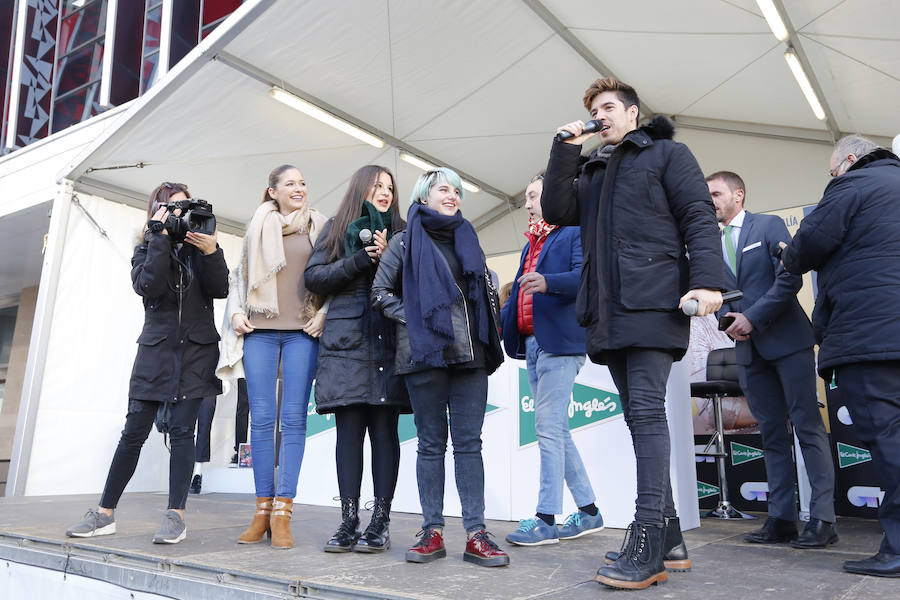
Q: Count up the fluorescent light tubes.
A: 4